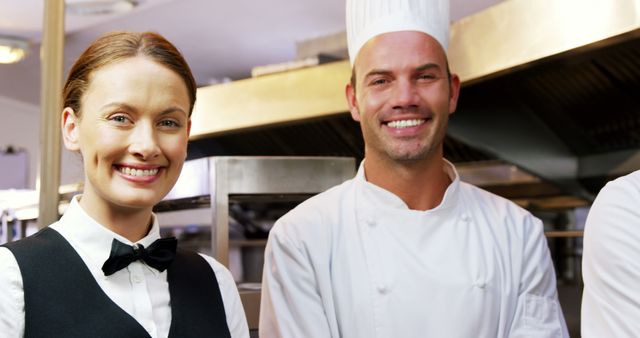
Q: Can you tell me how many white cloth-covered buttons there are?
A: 4